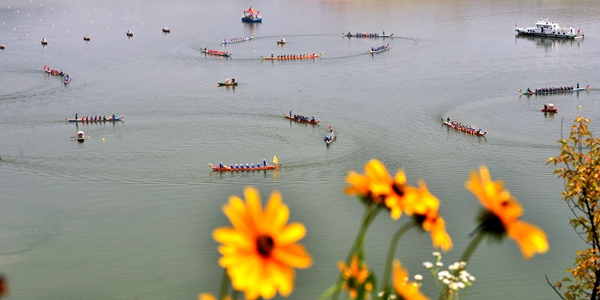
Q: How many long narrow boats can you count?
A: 13